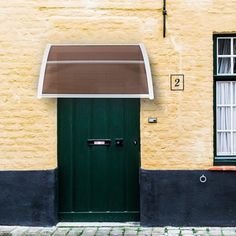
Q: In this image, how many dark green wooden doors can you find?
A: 1